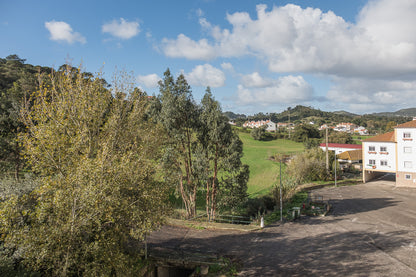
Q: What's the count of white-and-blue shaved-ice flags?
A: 0